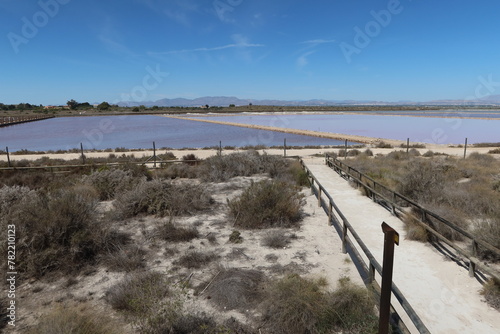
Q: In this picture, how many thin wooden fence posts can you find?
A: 8